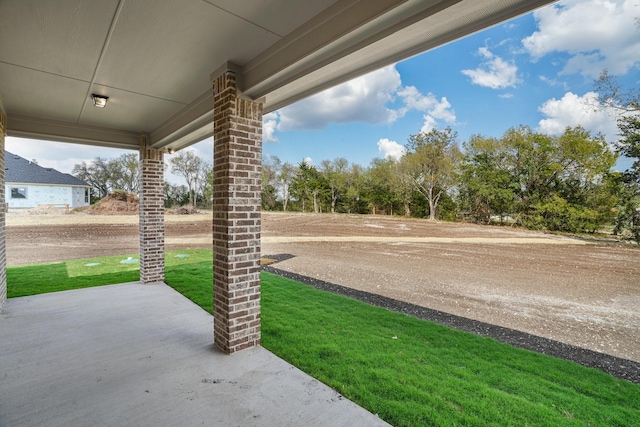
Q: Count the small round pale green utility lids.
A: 3